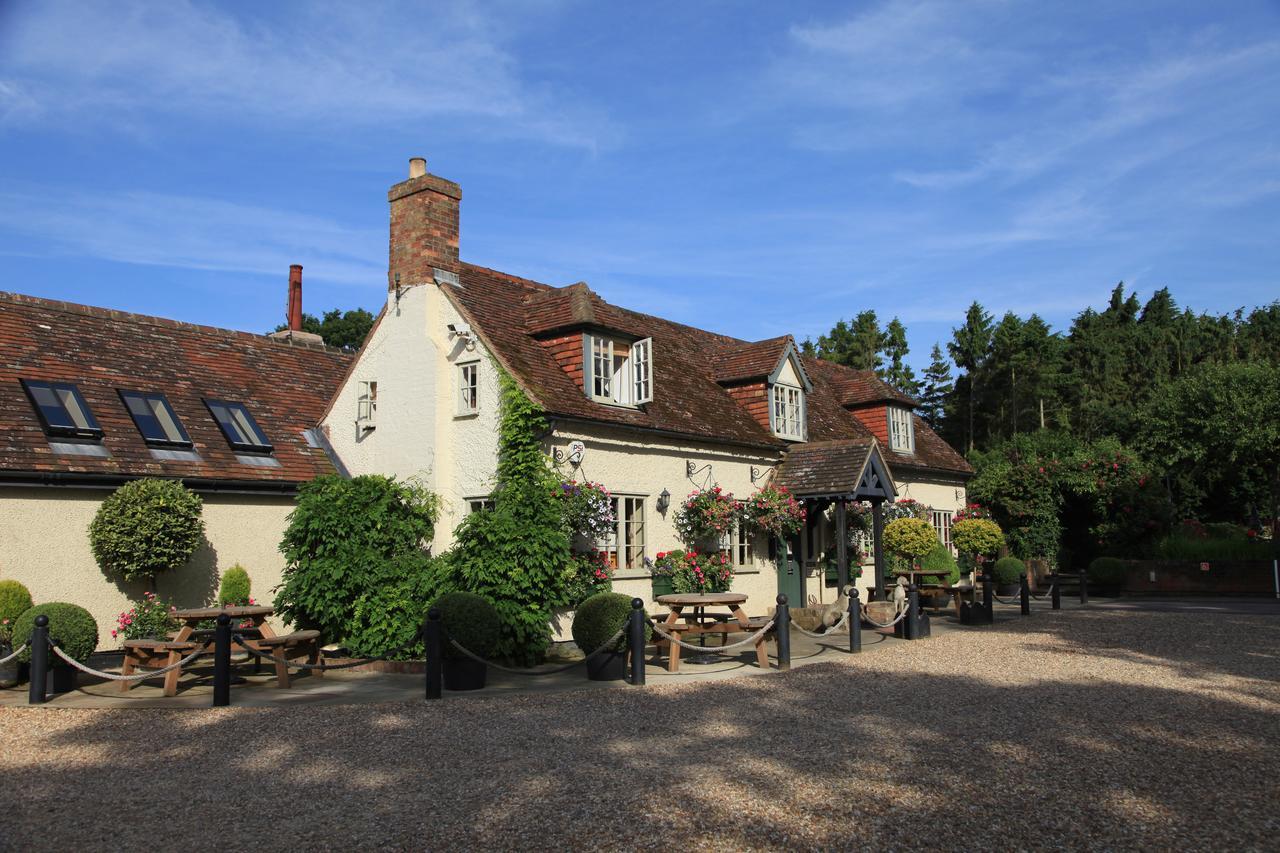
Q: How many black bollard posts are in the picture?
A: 11